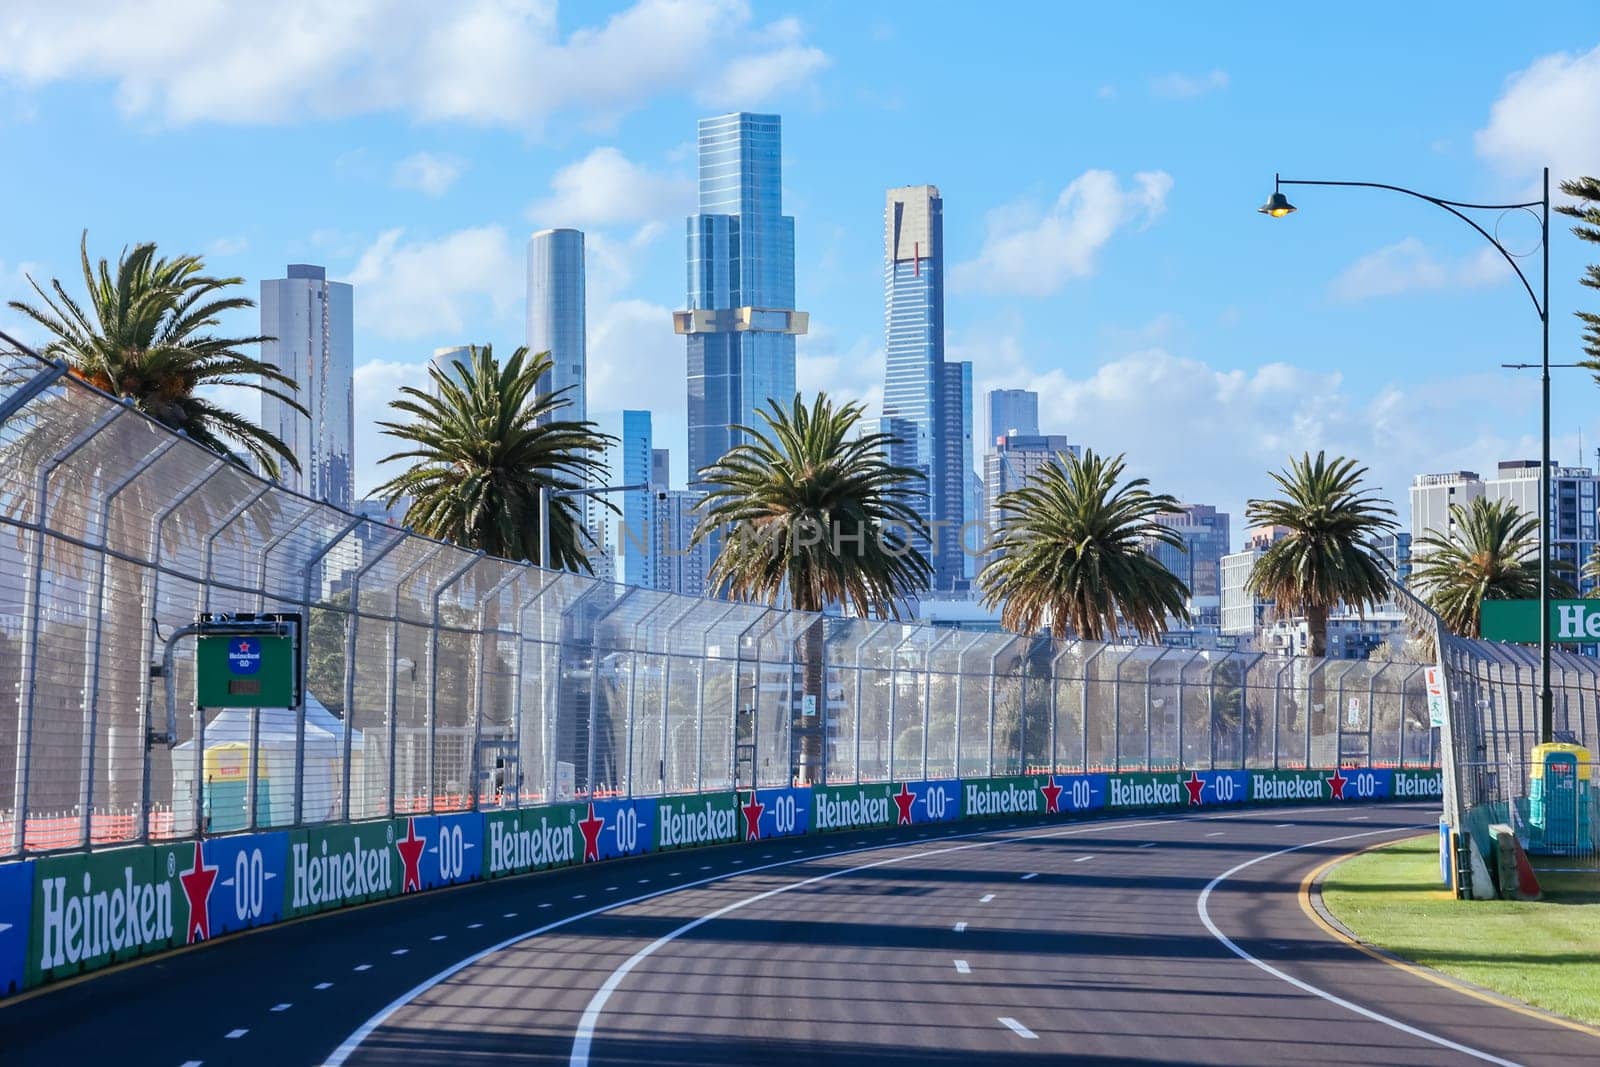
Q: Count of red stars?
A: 9